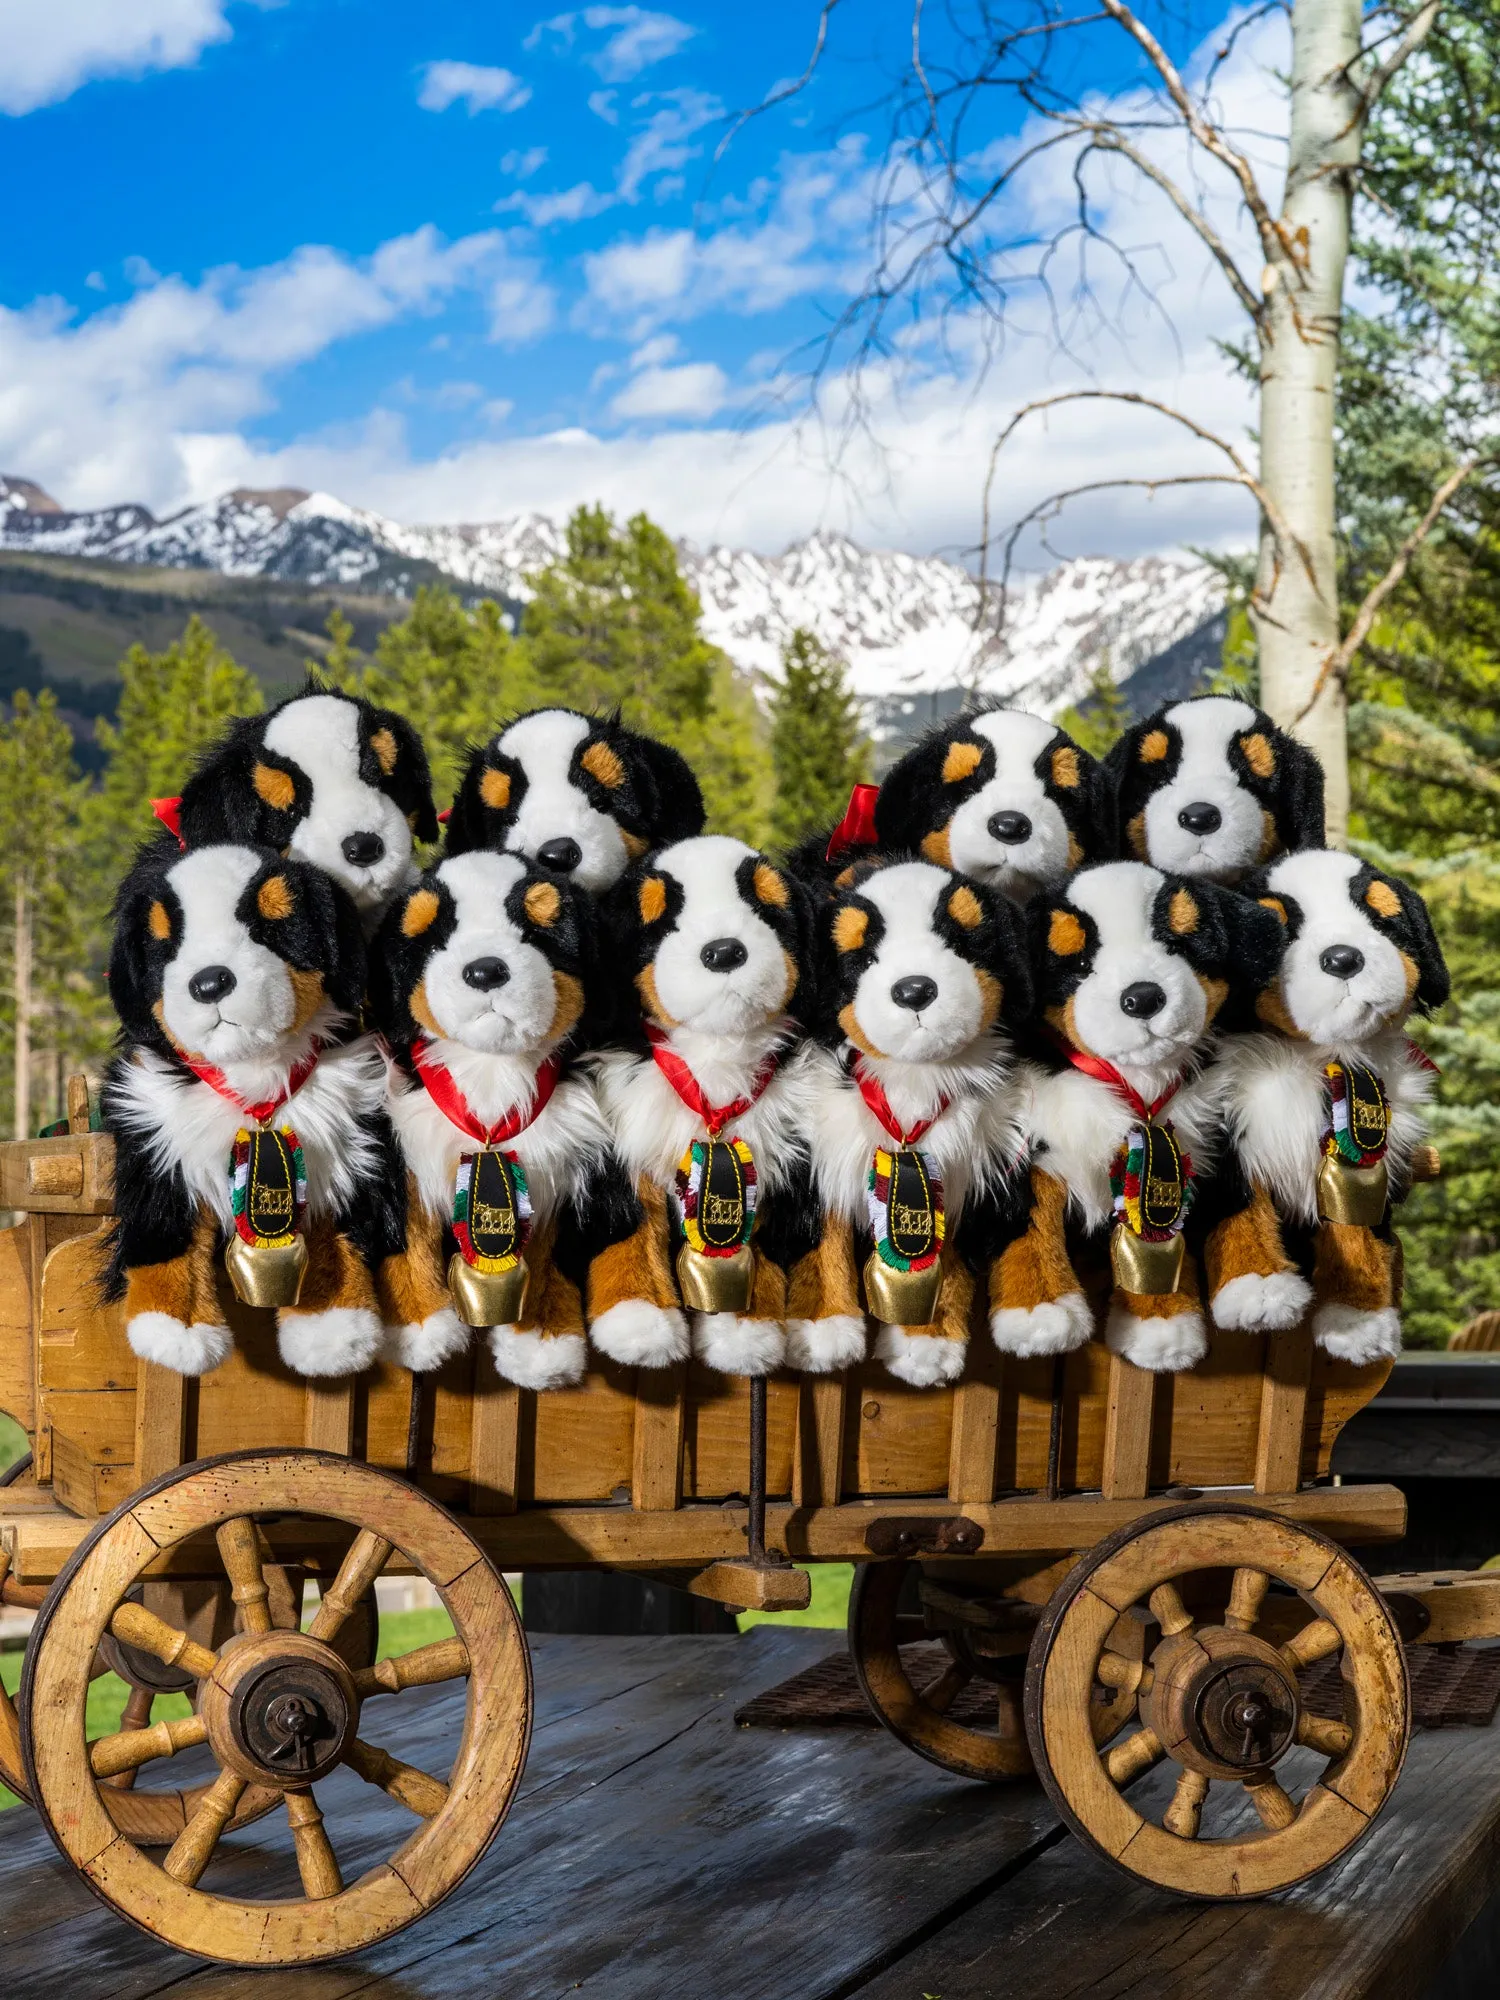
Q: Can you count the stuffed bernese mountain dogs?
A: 10